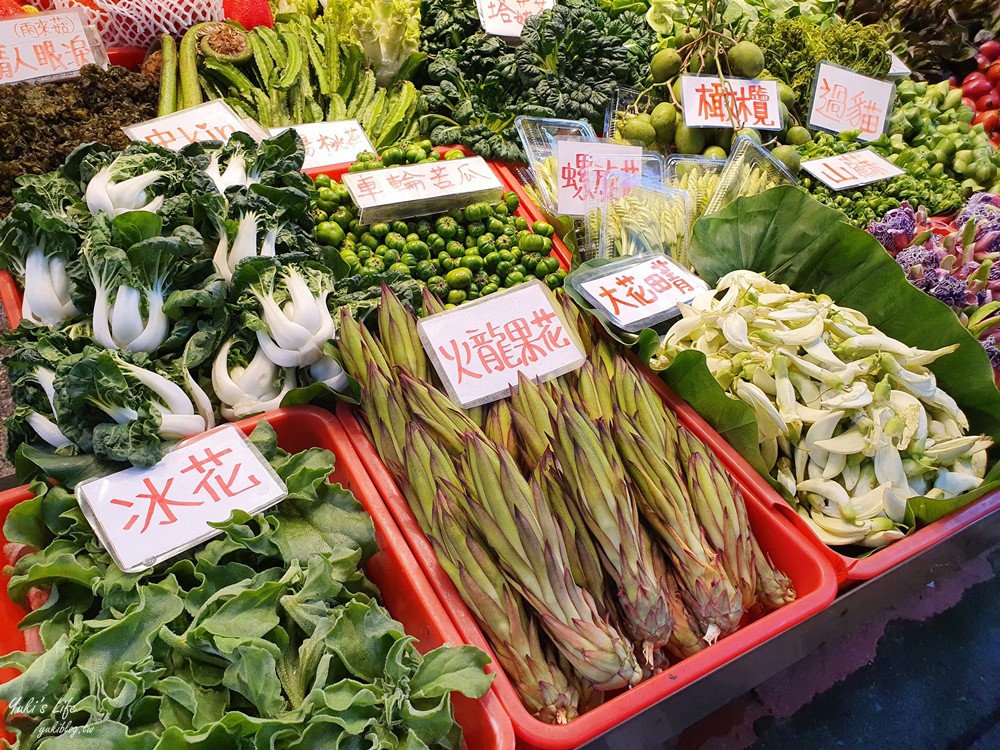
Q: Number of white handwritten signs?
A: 12